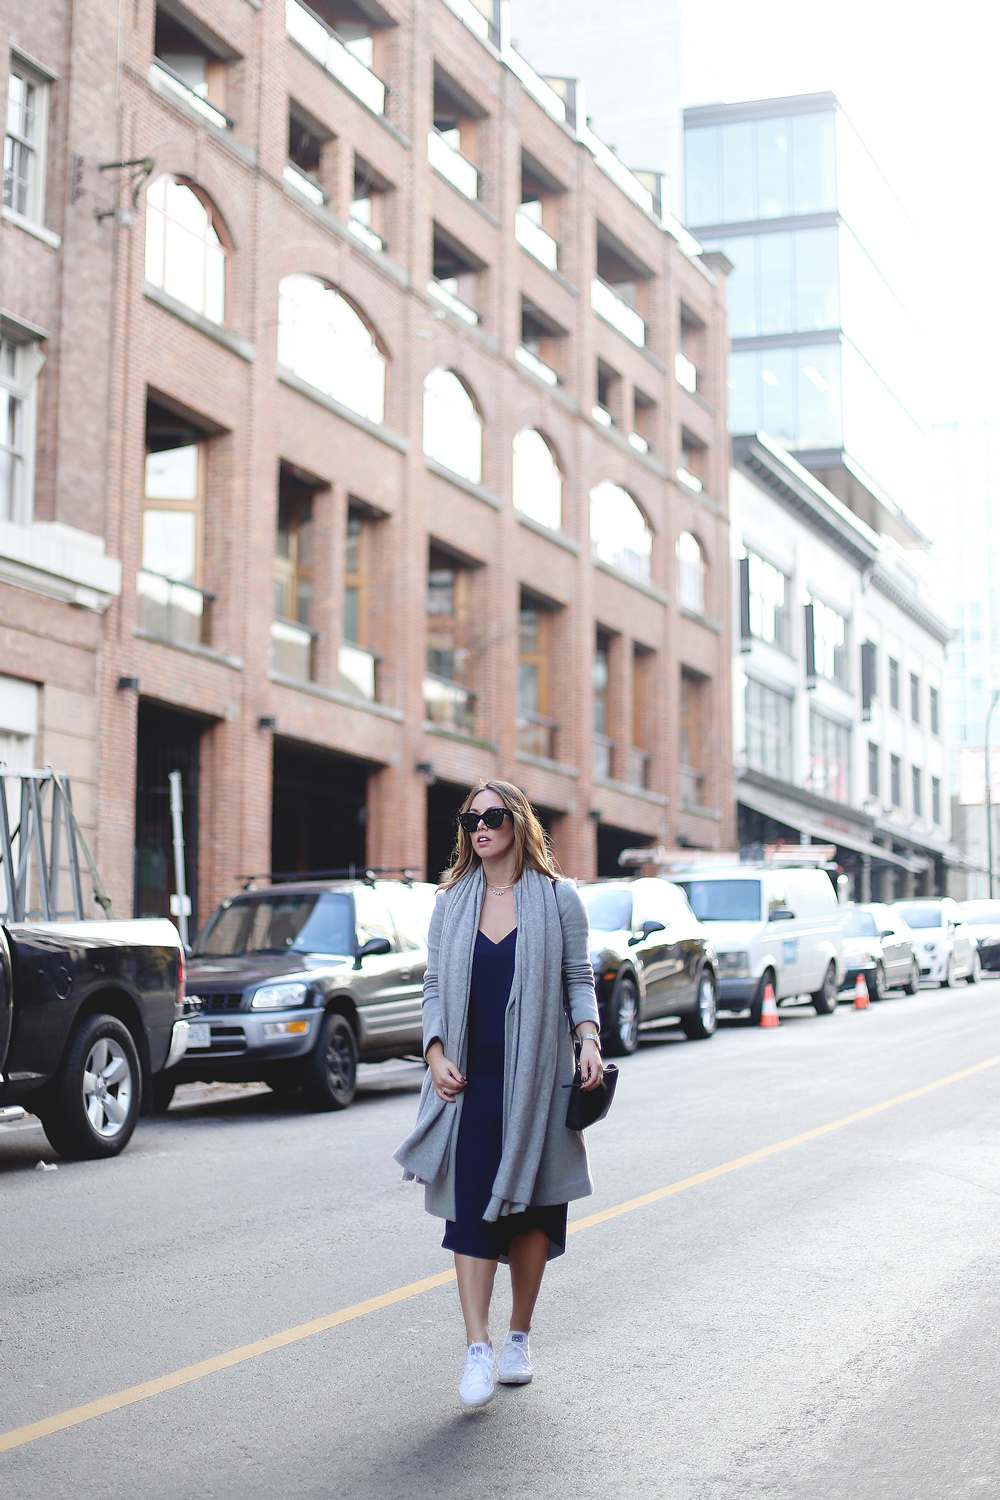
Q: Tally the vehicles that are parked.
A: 7